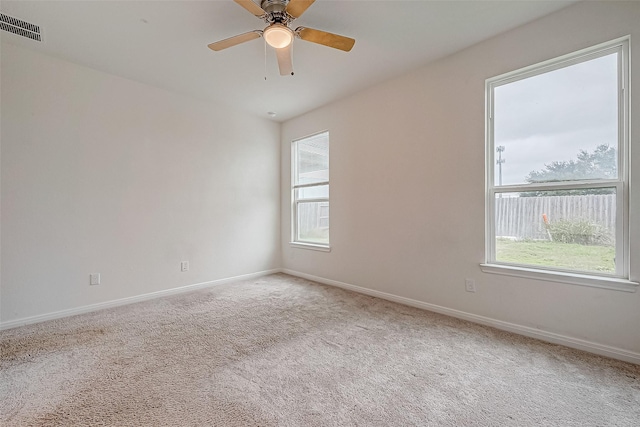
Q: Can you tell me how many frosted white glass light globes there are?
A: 1